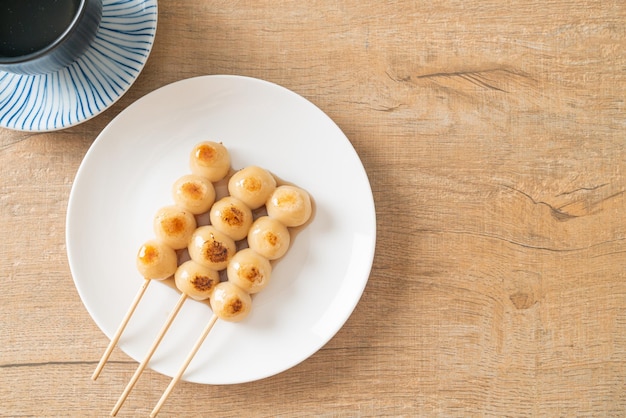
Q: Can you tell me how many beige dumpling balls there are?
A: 12